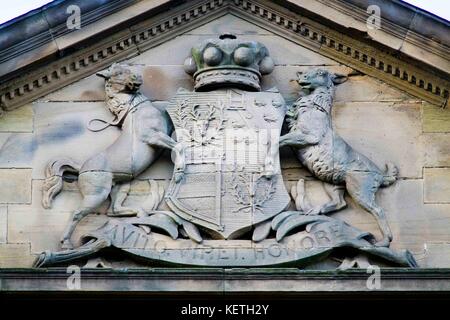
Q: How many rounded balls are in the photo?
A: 4